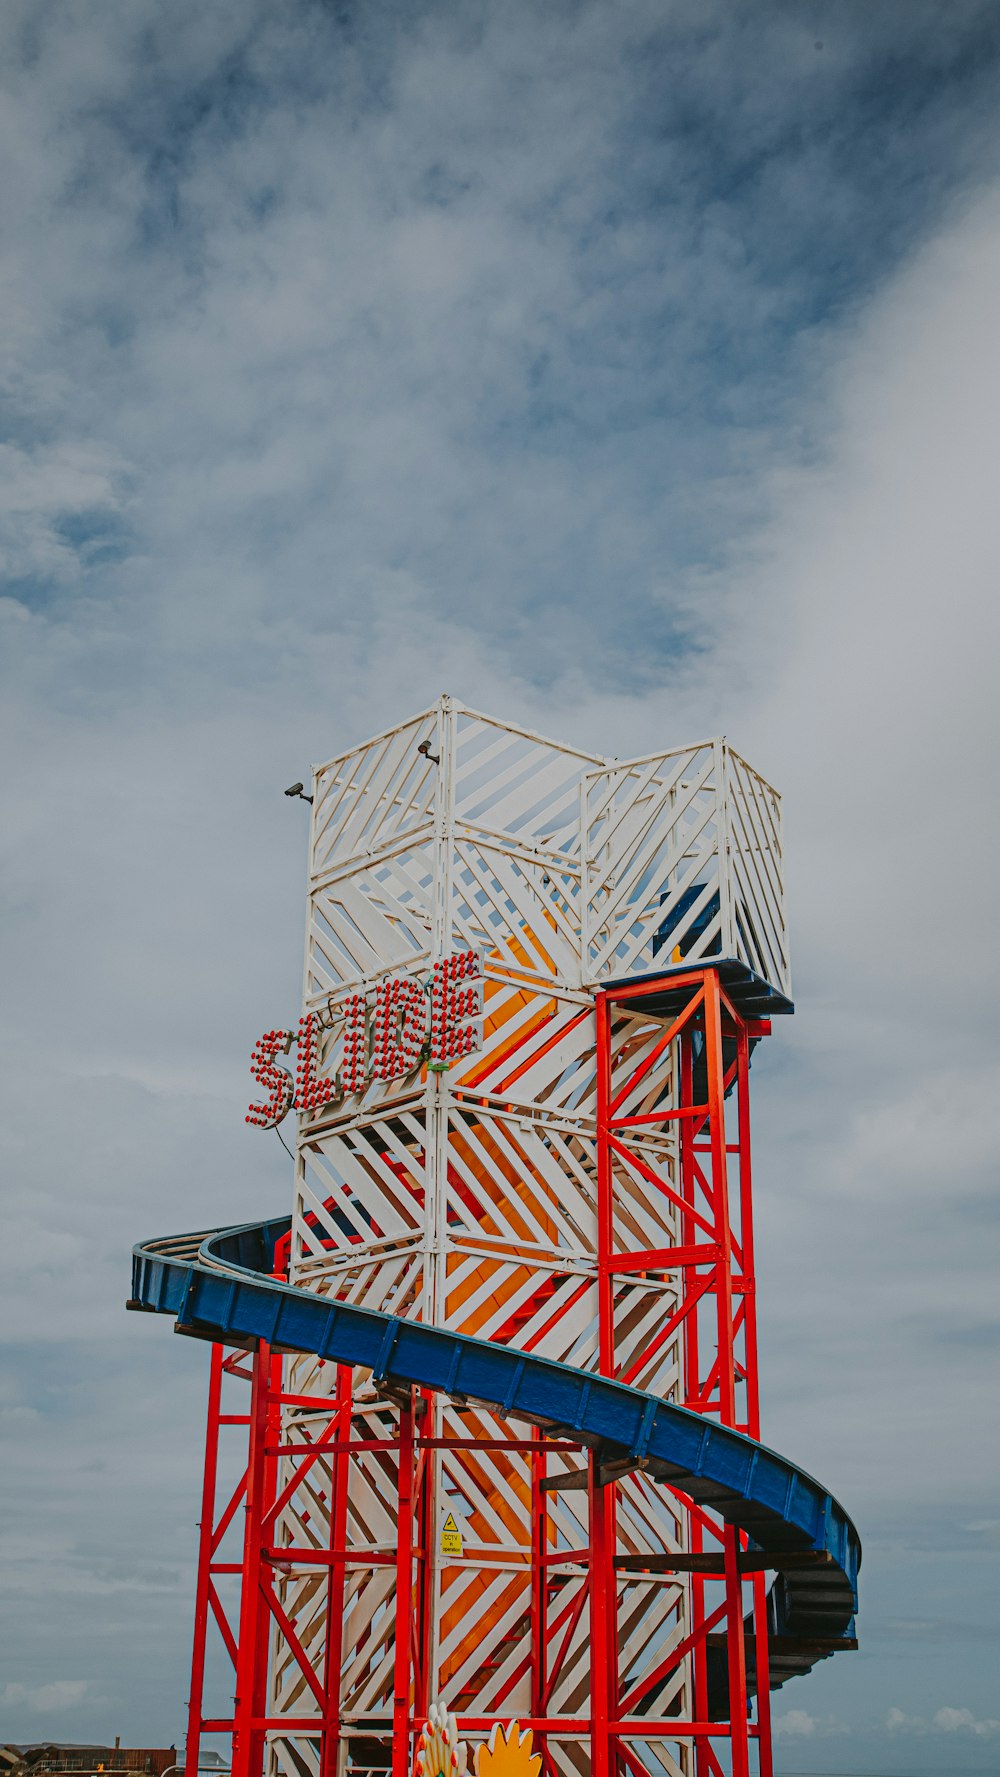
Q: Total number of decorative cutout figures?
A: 2